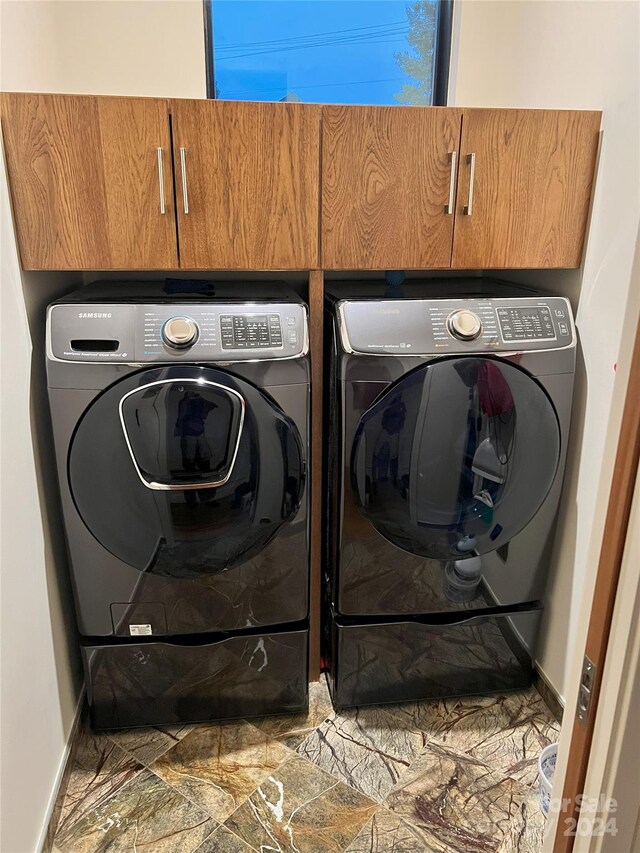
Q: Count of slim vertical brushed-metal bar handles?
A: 4